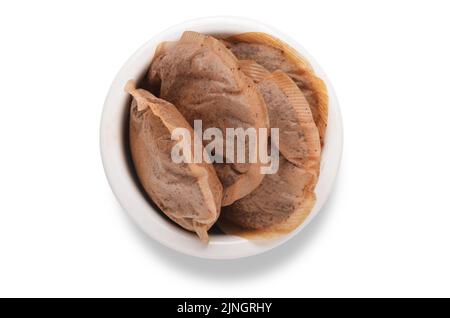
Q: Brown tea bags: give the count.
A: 5